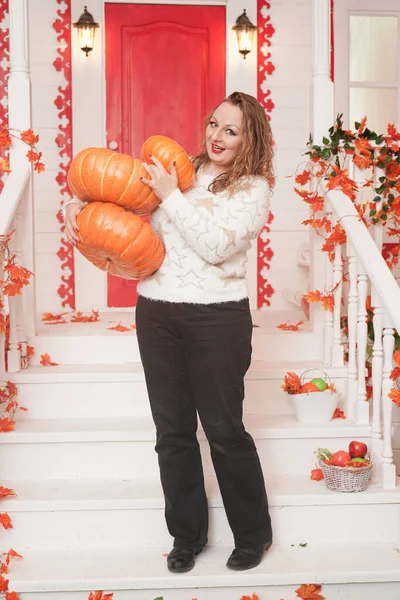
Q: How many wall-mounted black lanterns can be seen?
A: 2